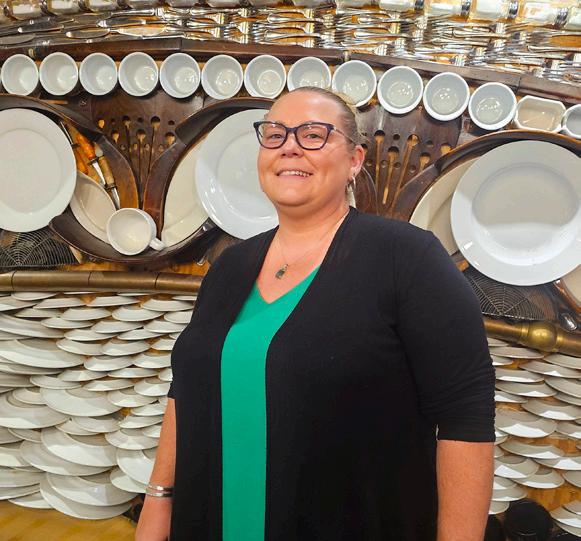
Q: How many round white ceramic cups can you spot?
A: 14